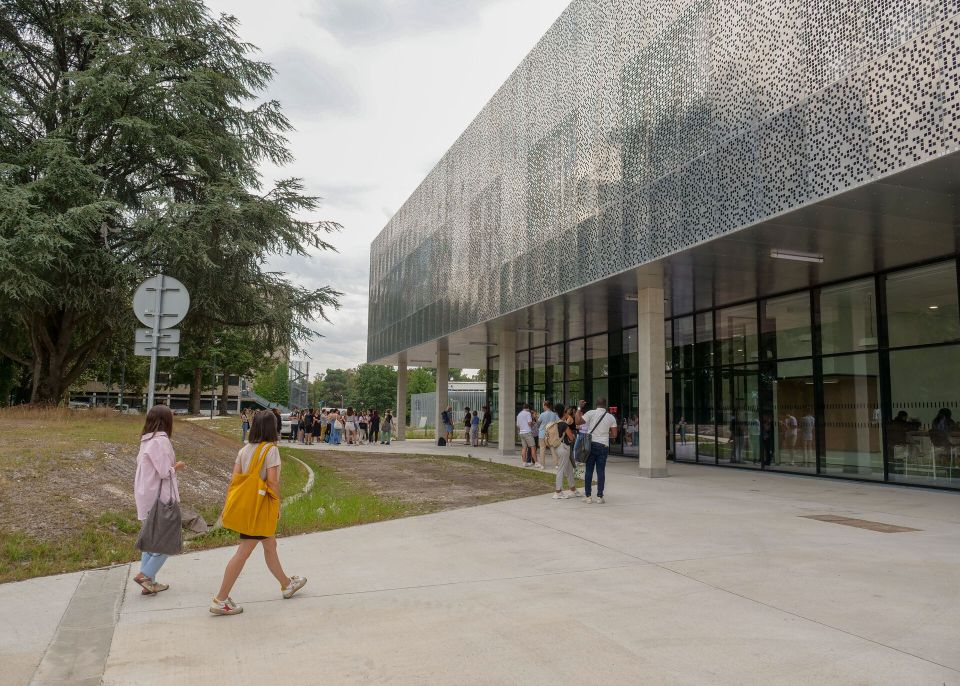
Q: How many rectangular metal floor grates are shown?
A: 1